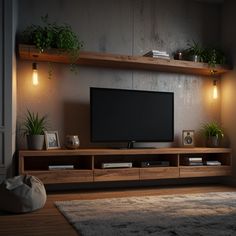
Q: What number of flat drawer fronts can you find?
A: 4